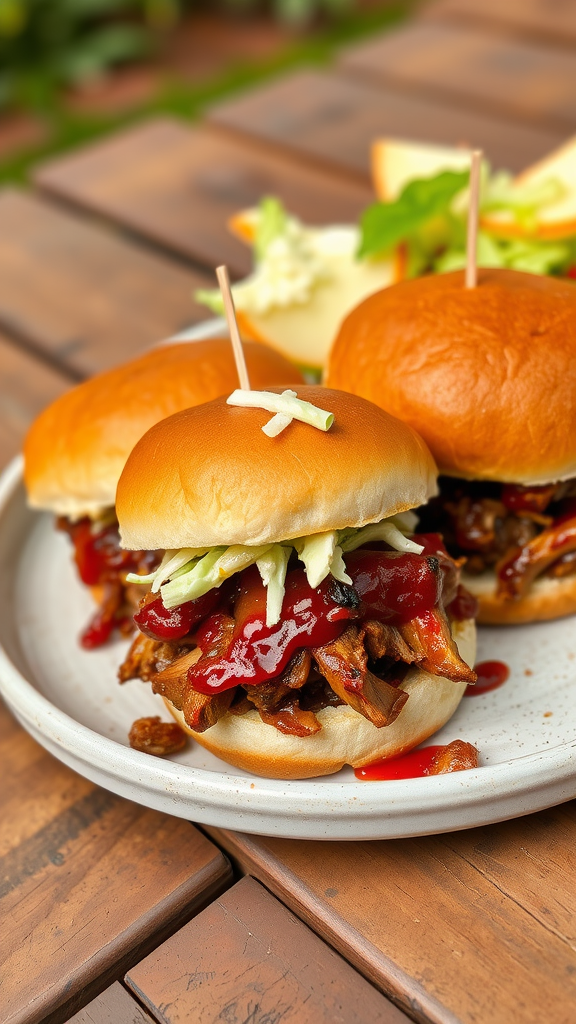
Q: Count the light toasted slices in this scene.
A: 3